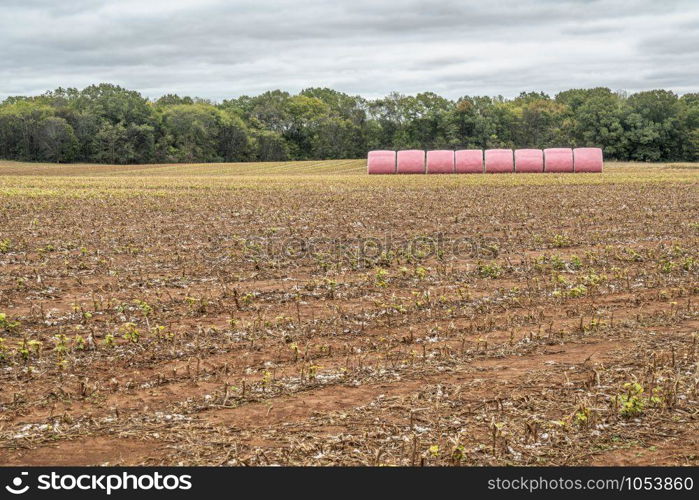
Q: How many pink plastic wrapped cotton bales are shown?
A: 8